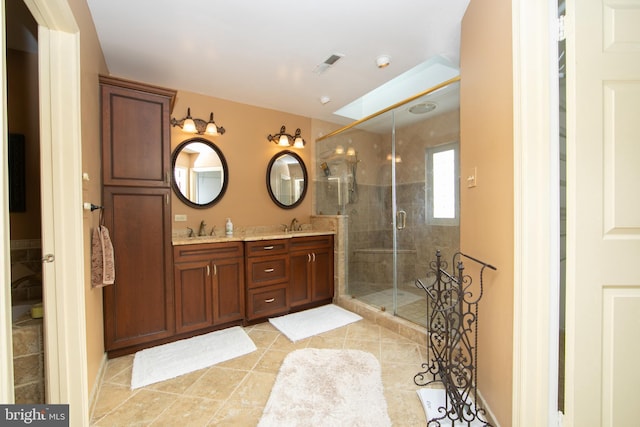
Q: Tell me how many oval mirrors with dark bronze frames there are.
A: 2